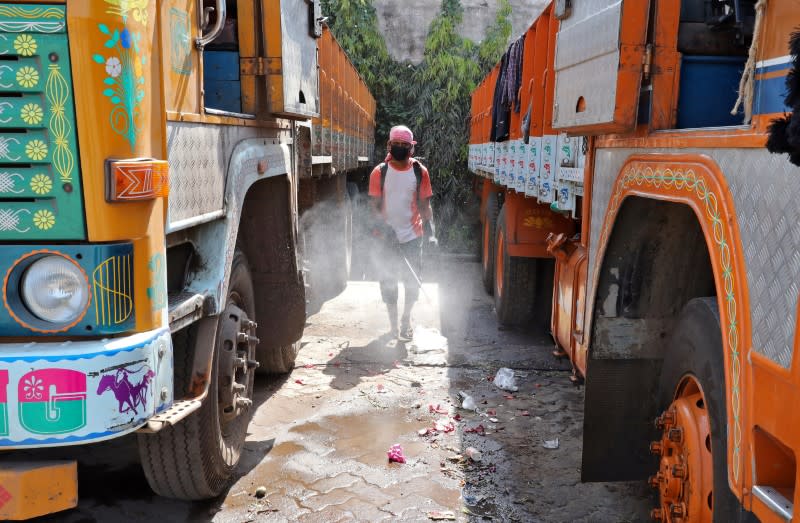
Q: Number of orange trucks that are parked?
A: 2